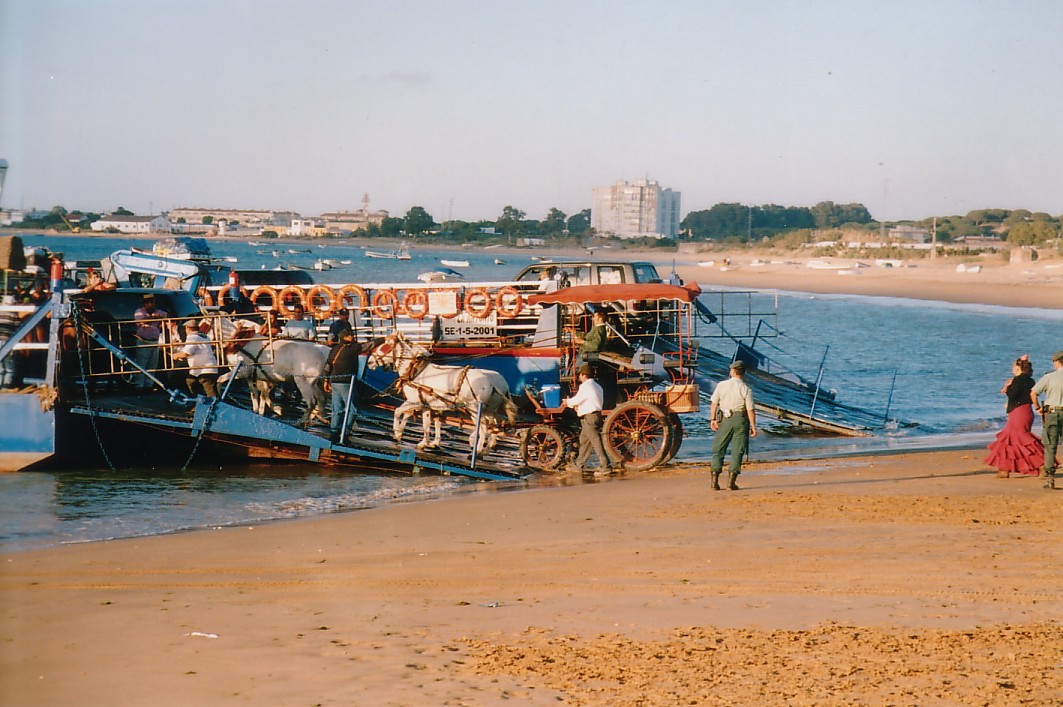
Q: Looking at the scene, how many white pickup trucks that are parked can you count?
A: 0